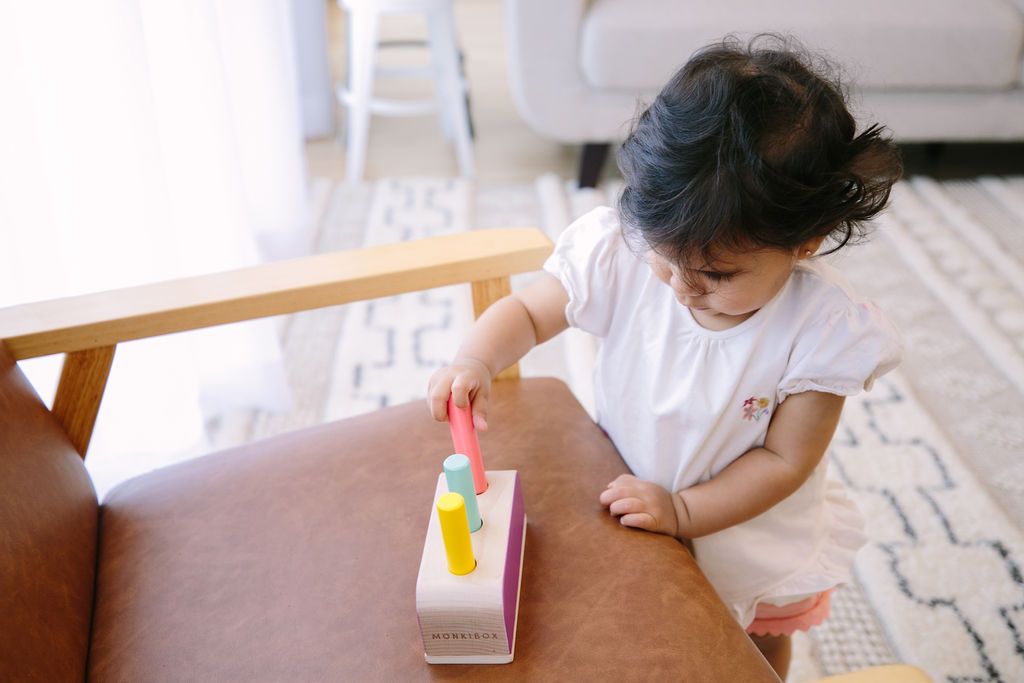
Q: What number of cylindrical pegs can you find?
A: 3